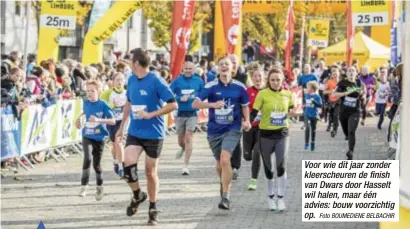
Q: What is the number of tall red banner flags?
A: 4